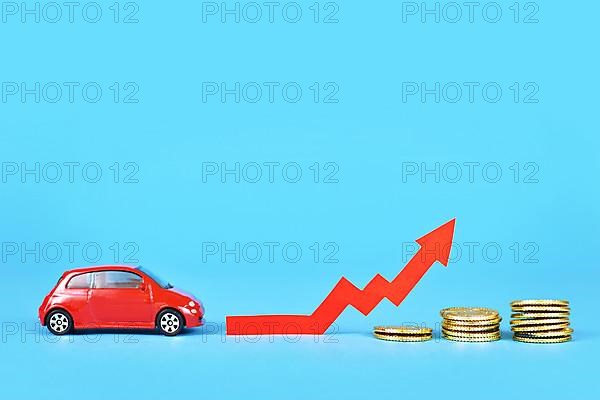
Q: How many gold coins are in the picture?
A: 14